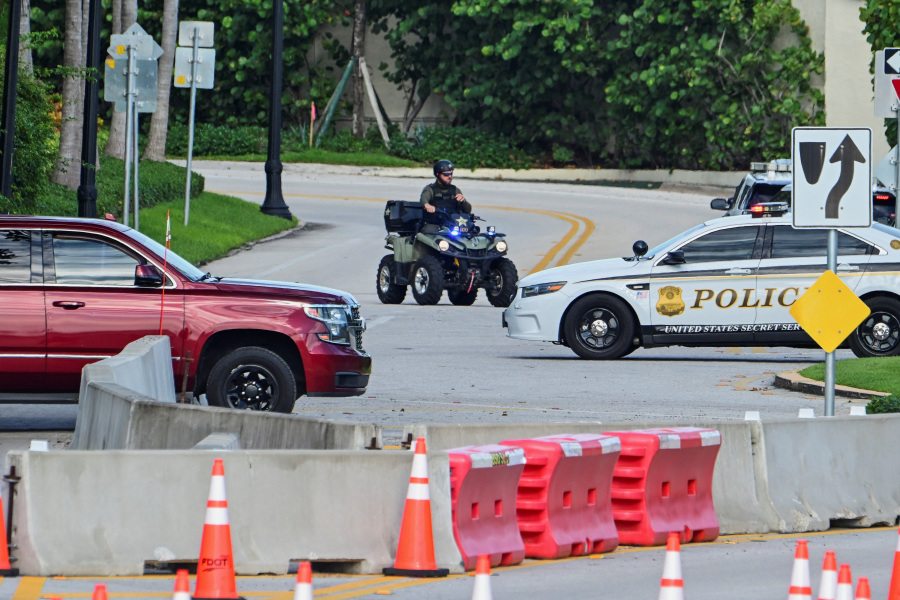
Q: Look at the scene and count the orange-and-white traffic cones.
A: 13